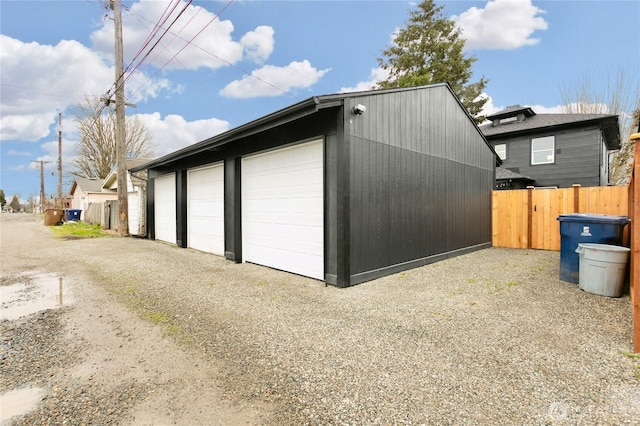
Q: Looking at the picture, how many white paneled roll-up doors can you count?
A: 3